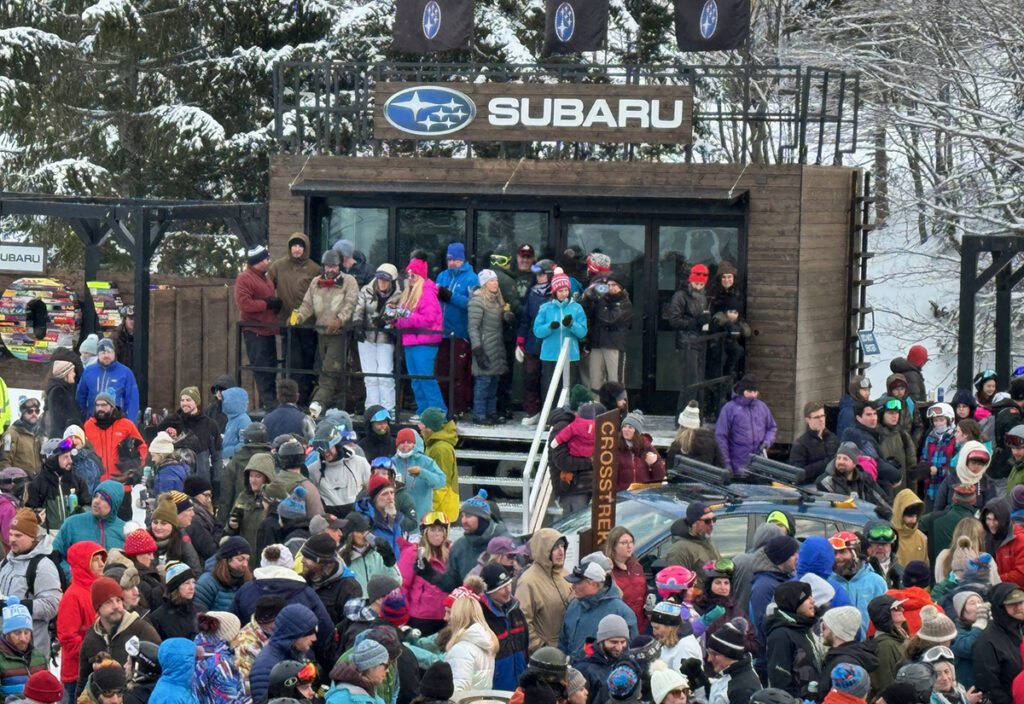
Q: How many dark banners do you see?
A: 3